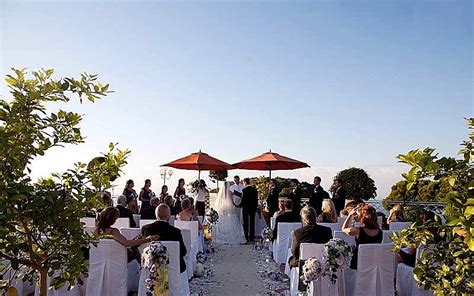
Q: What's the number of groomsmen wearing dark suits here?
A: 4